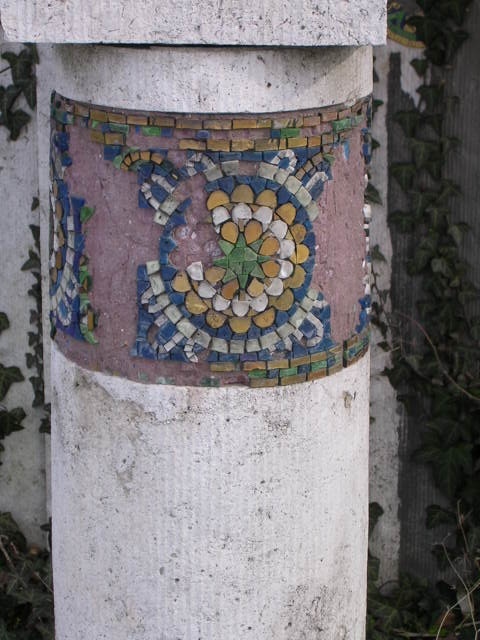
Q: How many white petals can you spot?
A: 12